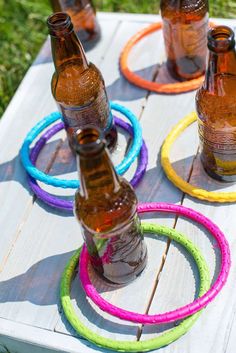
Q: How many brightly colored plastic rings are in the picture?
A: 6